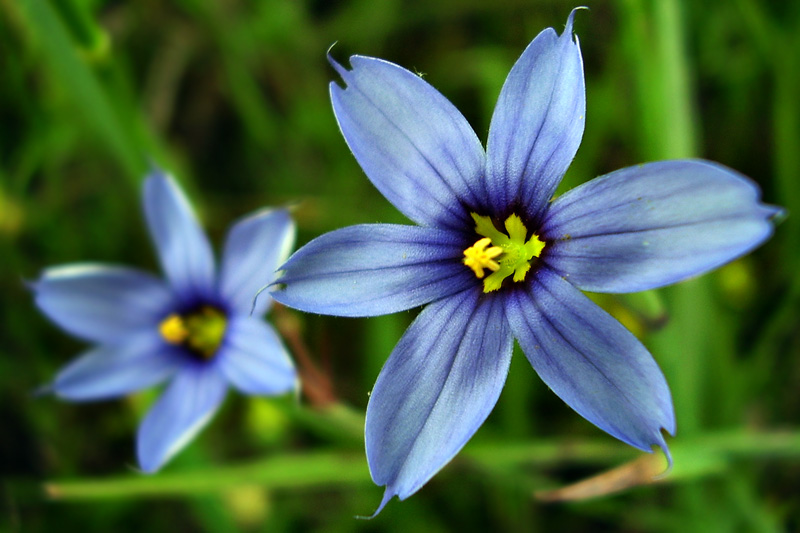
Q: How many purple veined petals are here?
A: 12